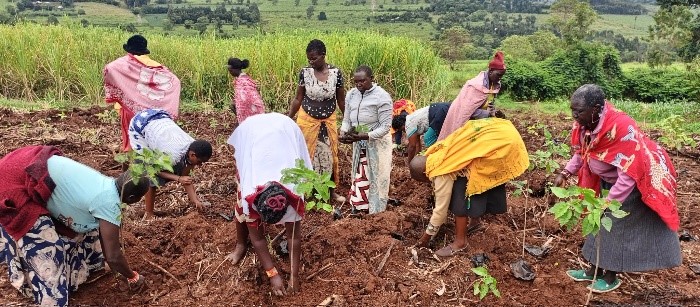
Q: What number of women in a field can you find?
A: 12